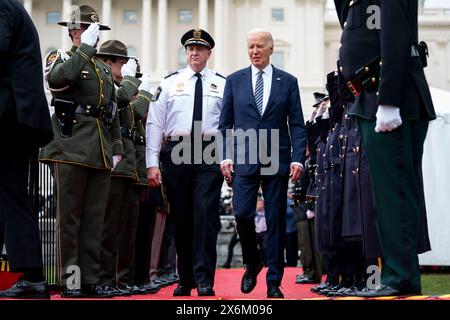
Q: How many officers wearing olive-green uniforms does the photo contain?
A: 3